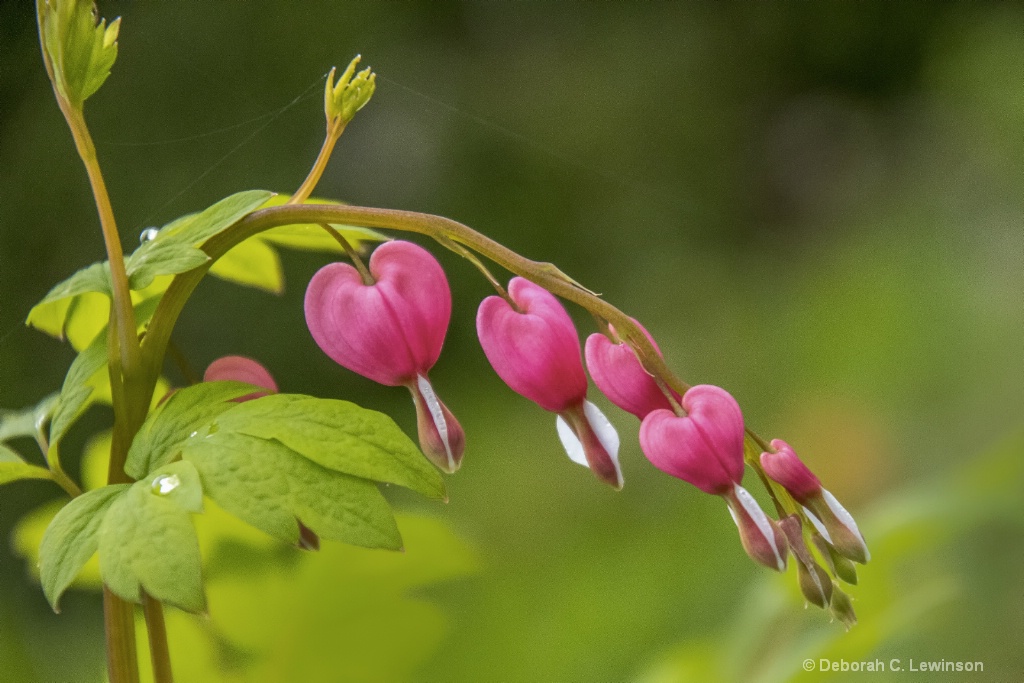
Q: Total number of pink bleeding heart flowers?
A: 6